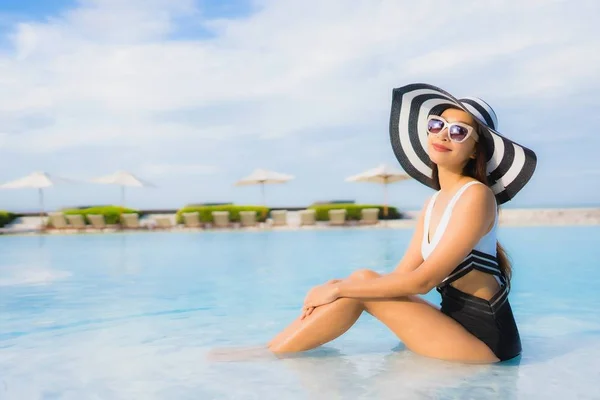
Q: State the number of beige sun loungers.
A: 12